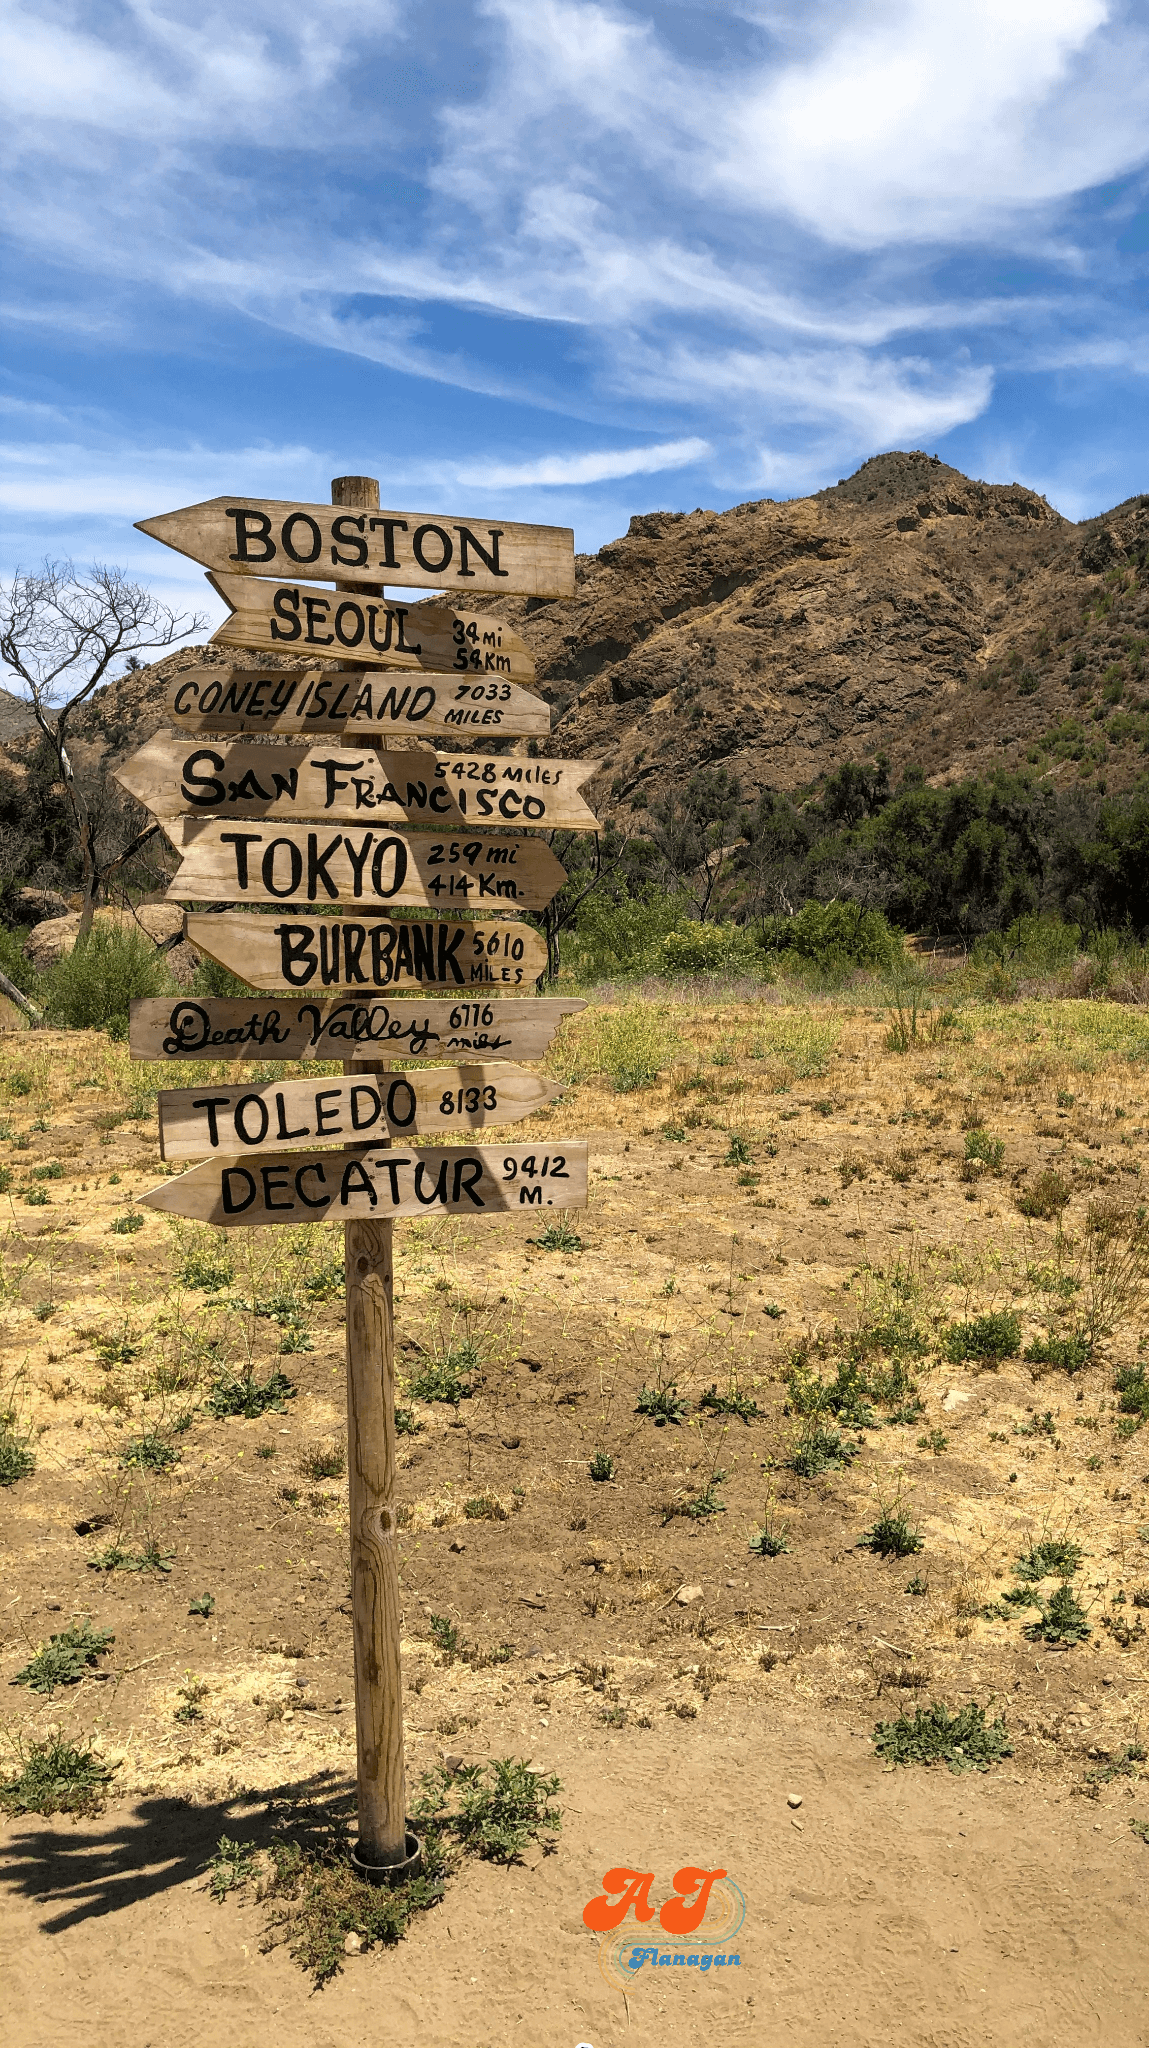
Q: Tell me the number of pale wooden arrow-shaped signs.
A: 9